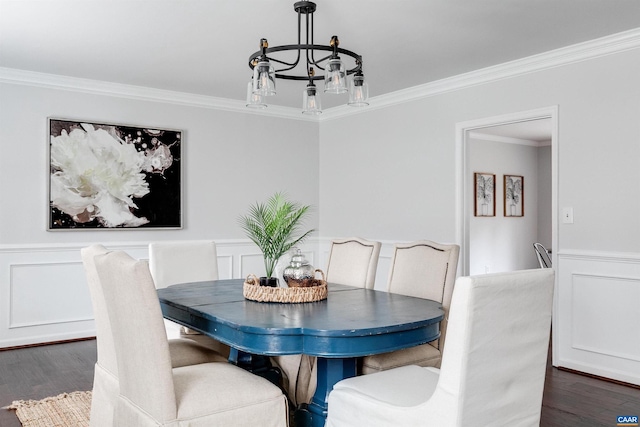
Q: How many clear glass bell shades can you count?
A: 5